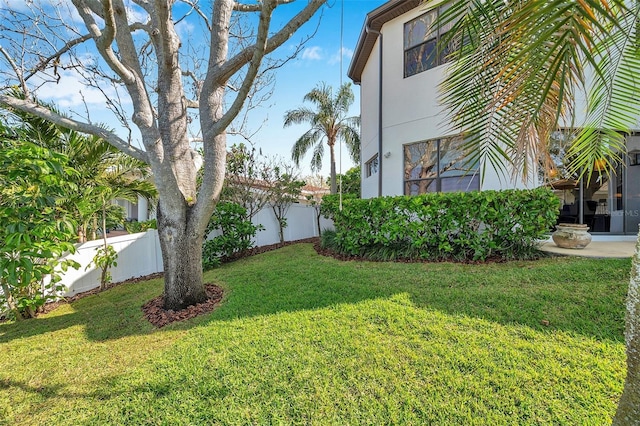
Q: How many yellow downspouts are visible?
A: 0